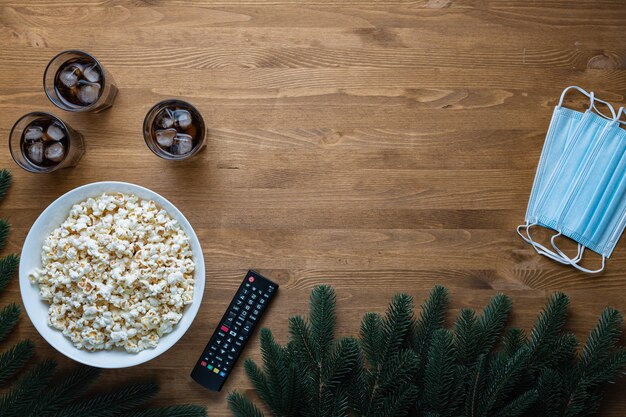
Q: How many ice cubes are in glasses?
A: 11